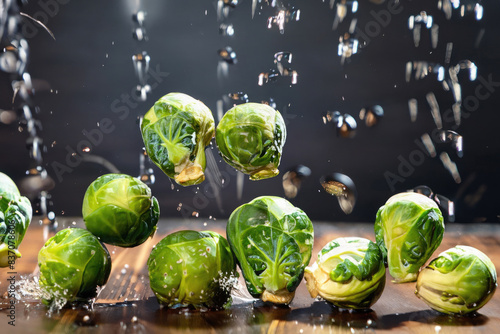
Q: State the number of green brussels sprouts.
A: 10